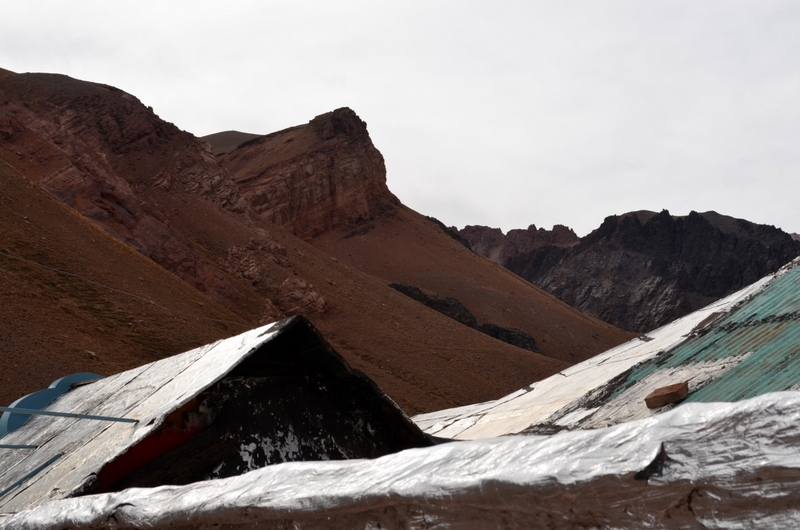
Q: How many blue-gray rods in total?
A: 3